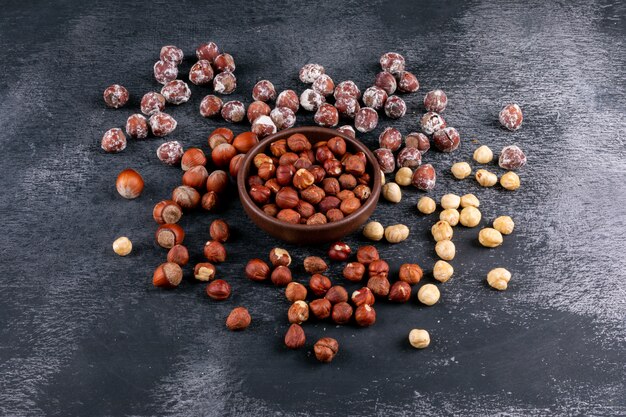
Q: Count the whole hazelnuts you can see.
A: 12